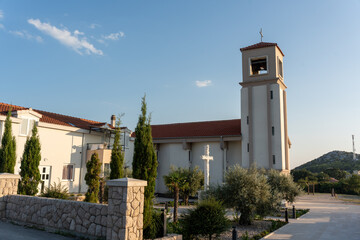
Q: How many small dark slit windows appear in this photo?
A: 5